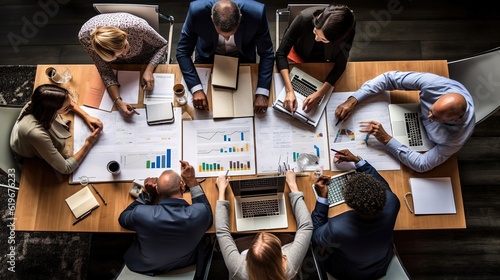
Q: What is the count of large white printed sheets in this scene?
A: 4